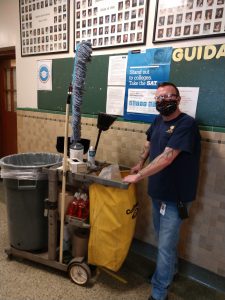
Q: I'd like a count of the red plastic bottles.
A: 2